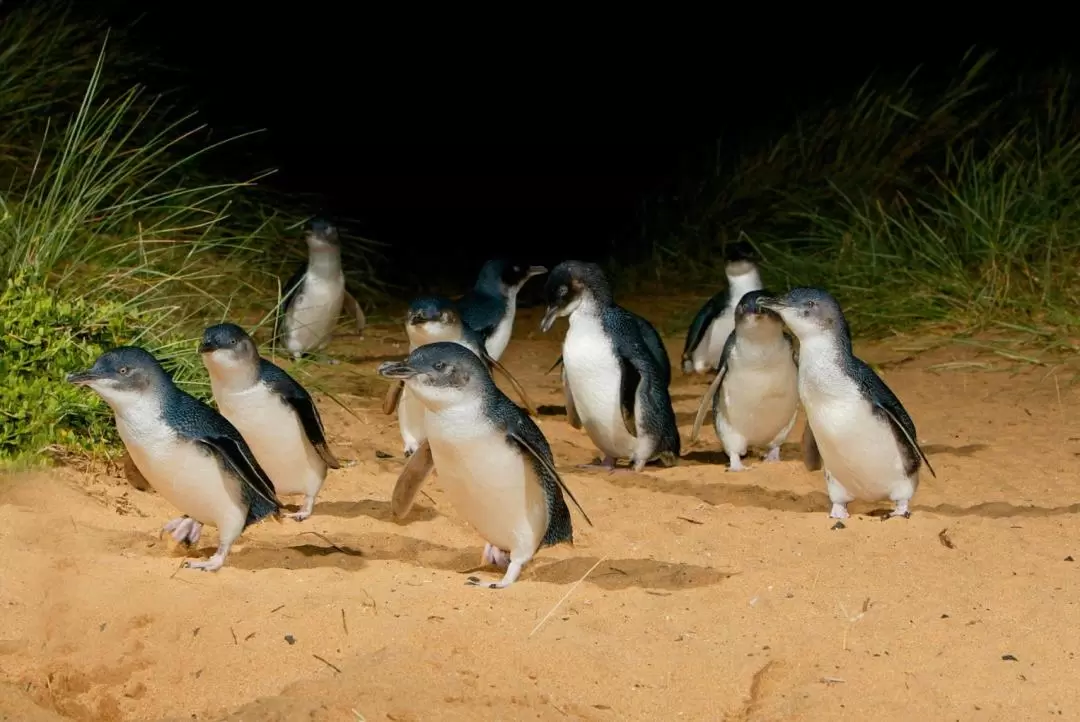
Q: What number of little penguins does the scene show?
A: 10